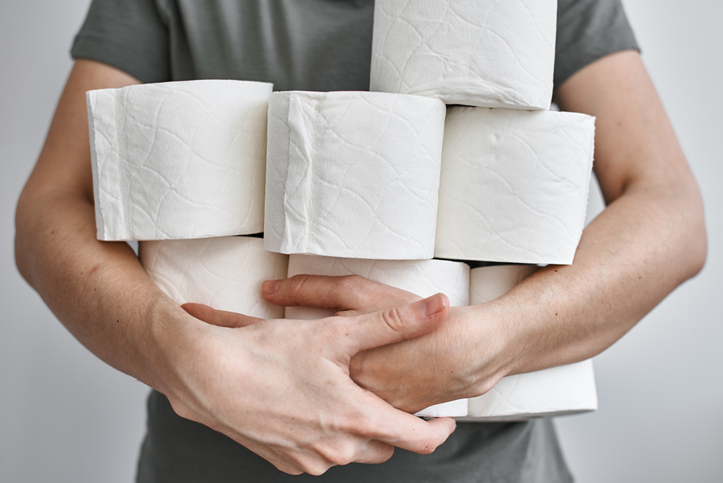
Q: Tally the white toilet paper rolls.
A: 7